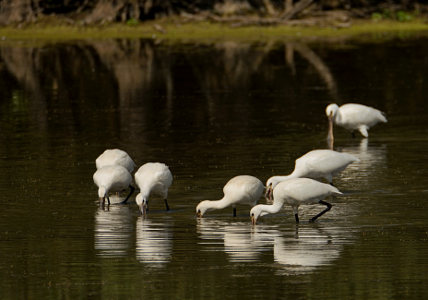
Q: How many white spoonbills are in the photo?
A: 7